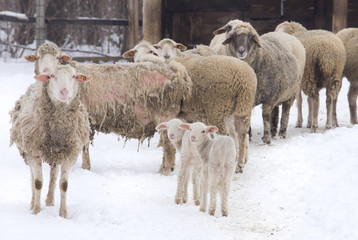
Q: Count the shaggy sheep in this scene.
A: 2